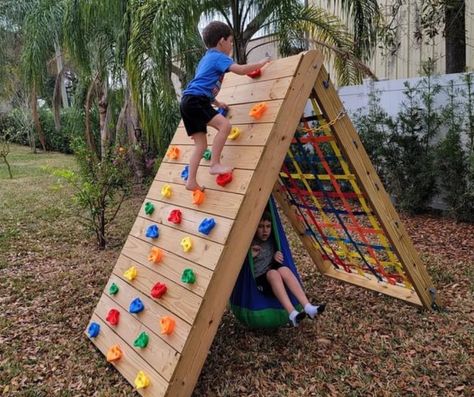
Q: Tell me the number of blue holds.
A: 6